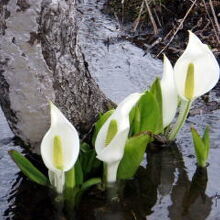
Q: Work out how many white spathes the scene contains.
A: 4